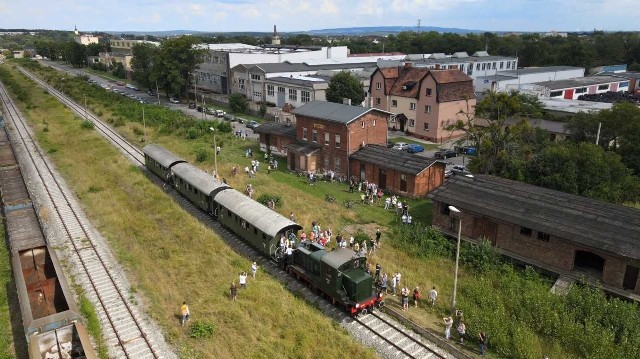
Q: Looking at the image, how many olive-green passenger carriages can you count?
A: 3